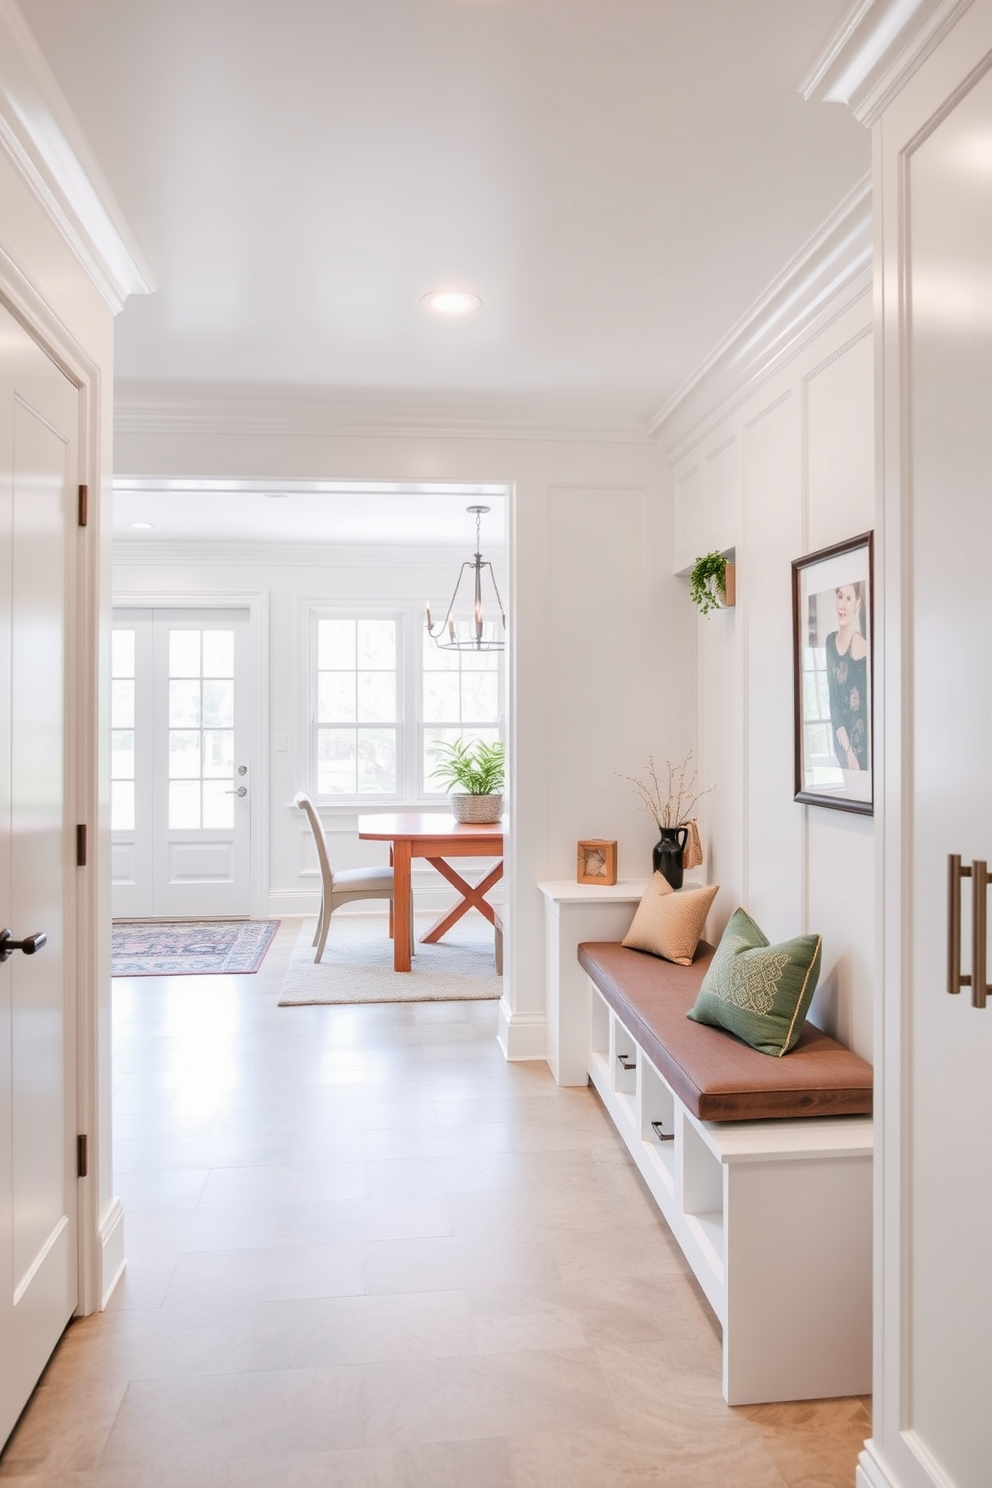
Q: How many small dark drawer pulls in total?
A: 2